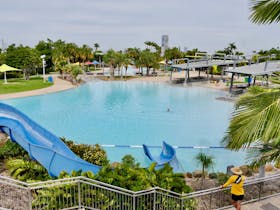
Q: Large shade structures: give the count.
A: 2